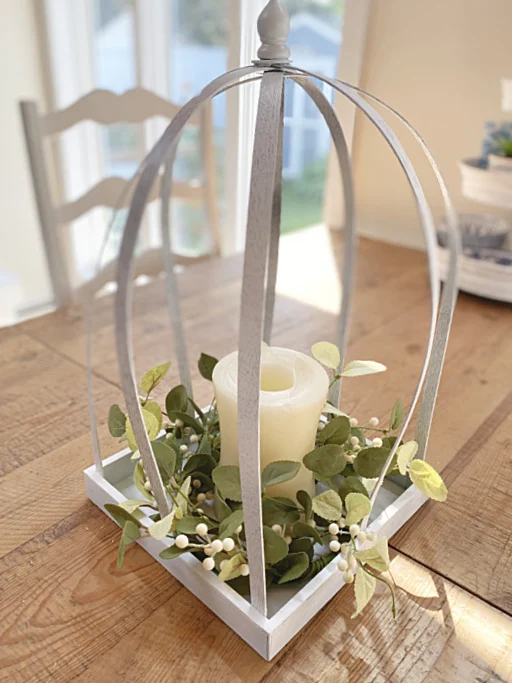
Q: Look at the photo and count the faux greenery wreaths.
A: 1